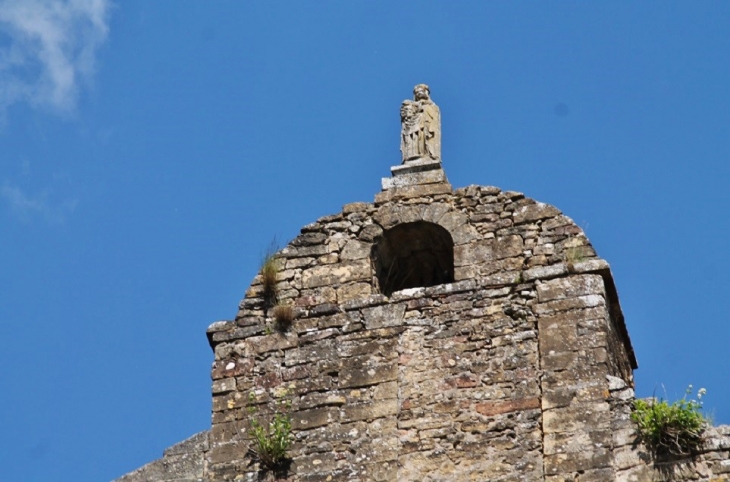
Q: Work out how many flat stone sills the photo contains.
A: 1